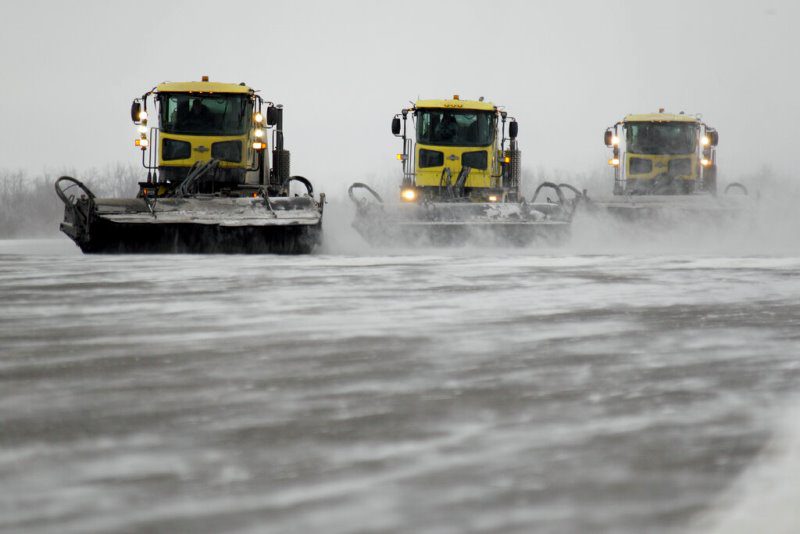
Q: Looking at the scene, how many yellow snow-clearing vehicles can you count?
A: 3